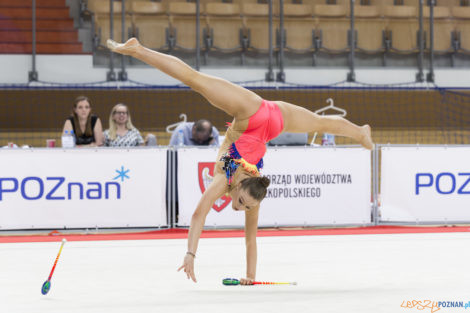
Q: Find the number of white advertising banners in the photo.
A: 3